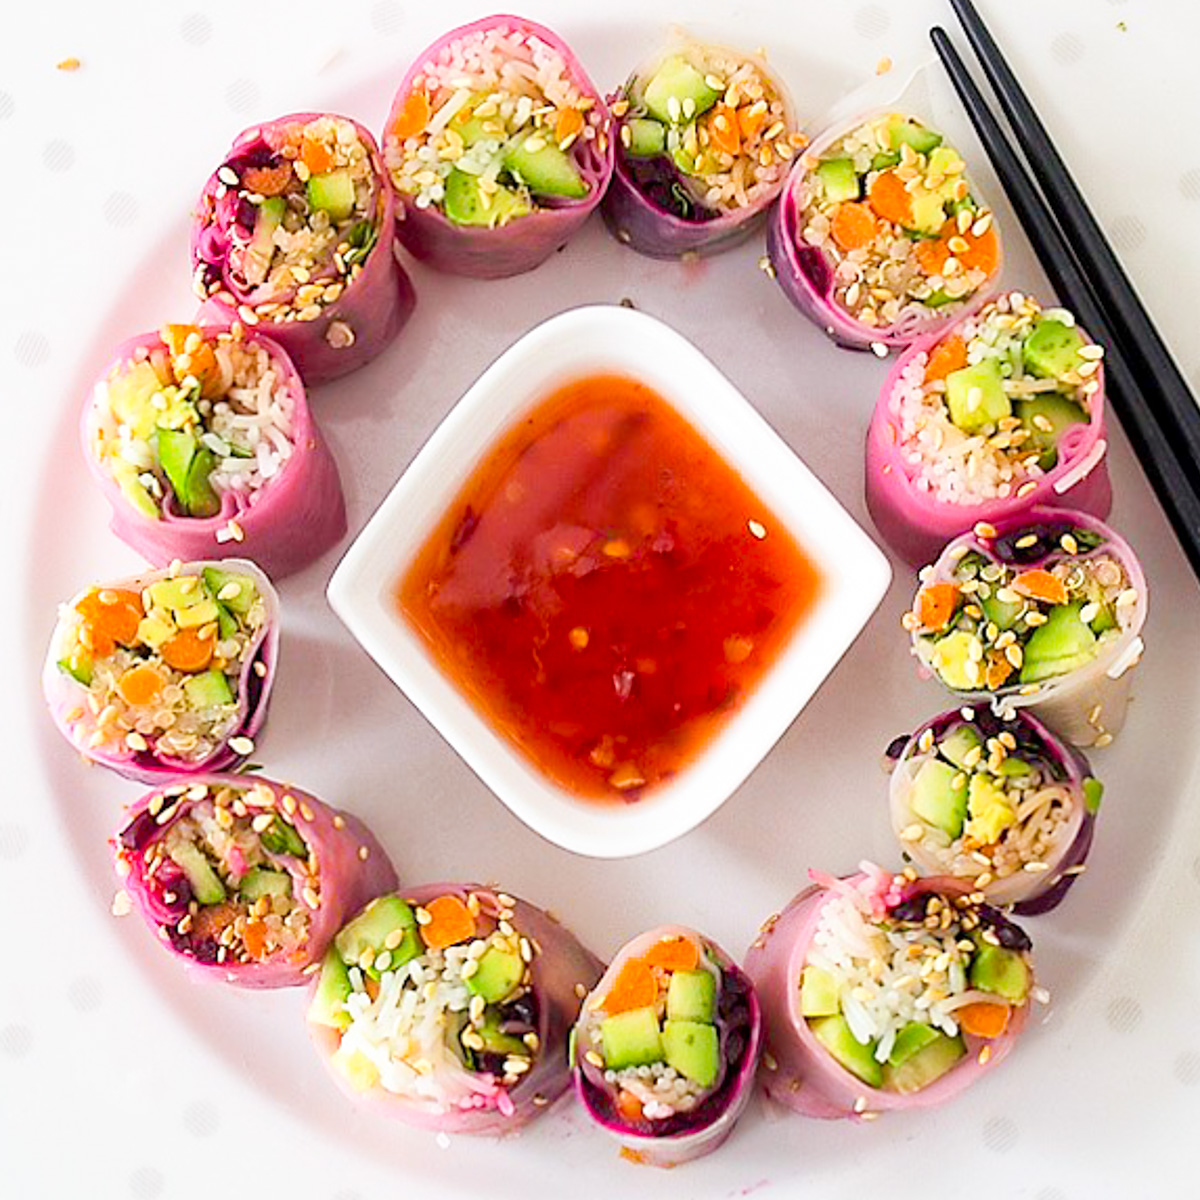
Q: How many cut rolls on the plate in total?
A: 13